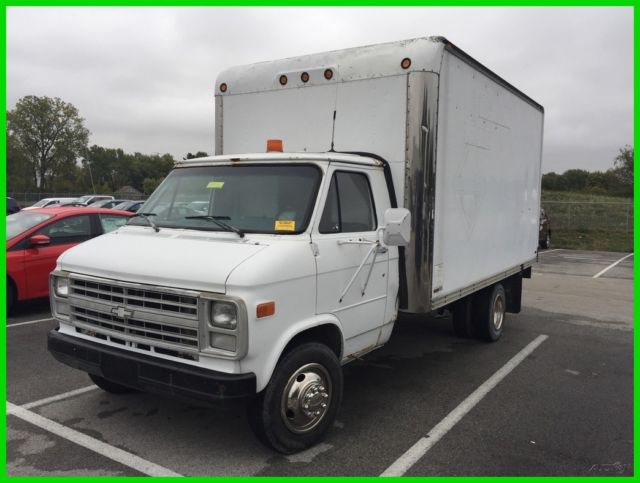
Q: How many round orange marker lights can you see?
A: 5